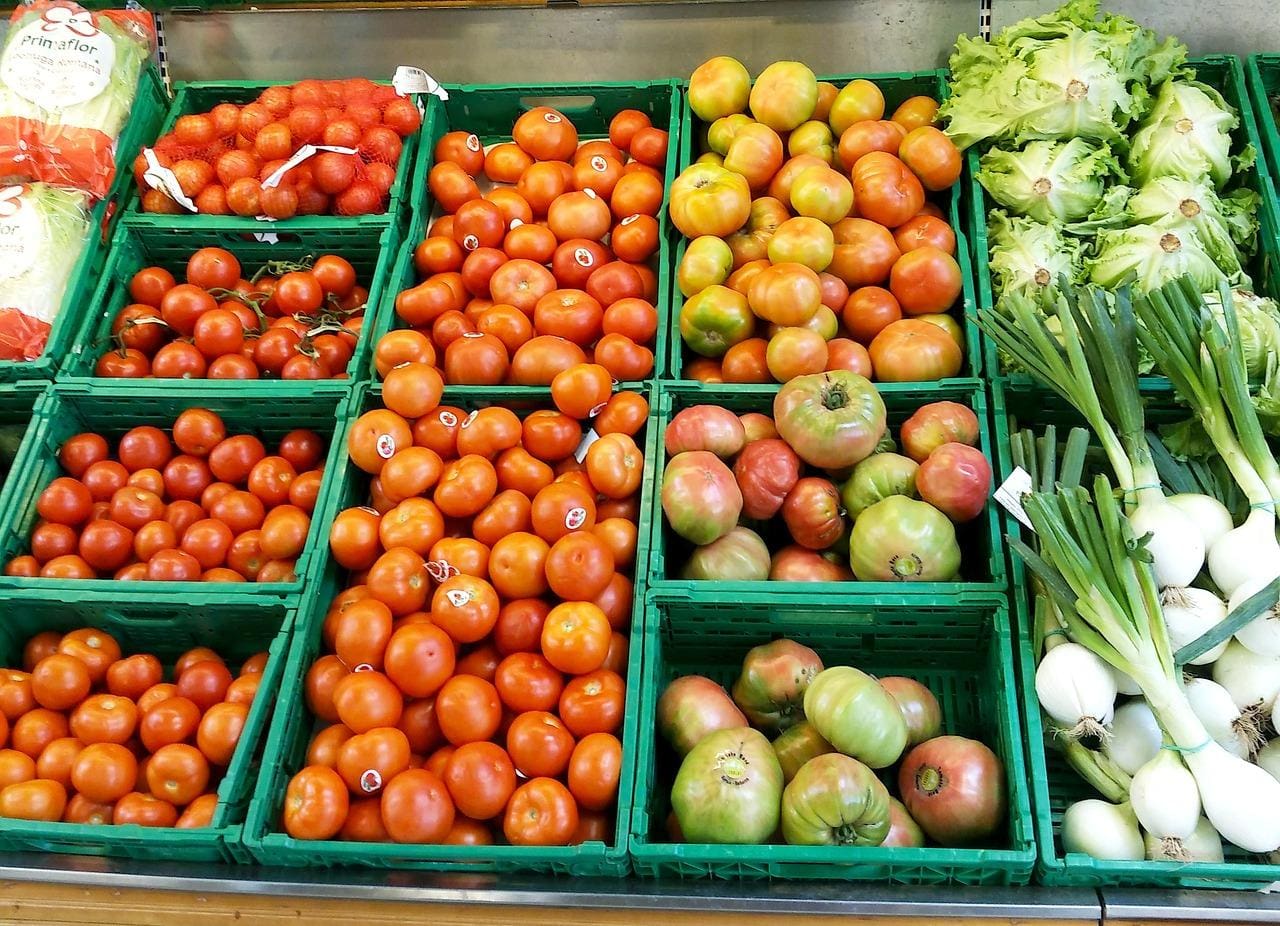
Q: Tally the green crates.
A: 14